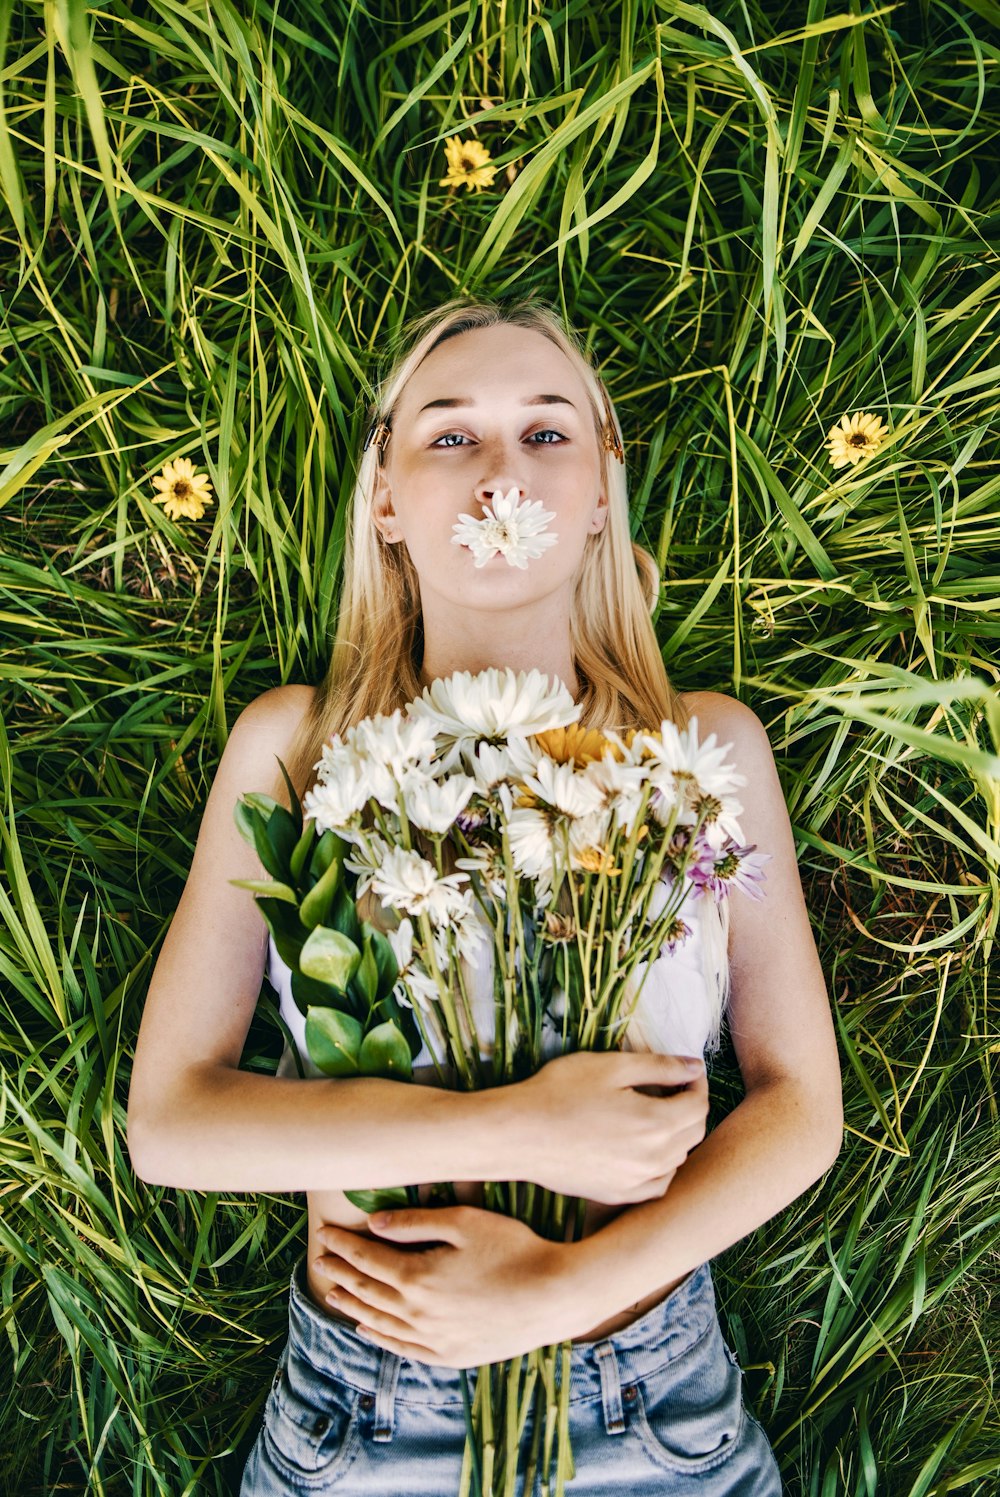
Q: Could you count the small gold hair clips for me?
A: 2